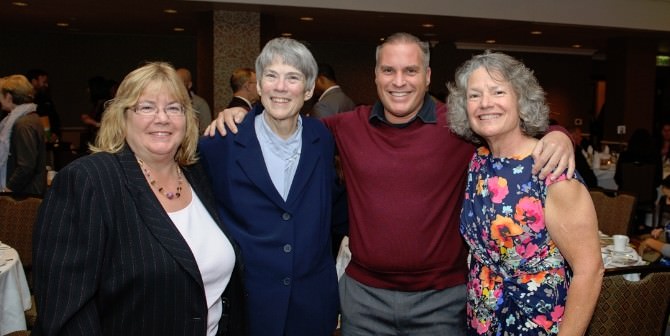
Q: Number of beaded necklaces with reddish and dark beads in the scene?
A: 1